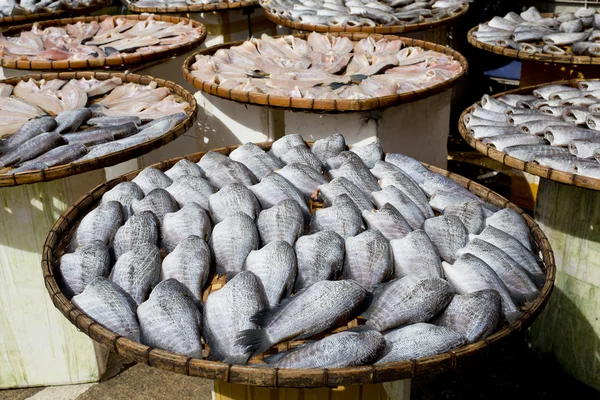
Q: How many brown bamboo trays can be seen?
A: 9